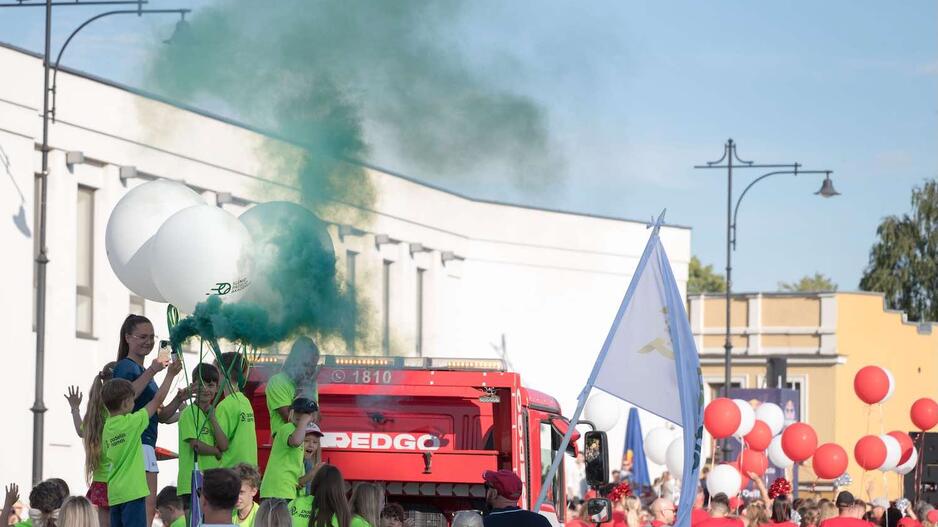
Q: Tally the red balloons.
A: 10